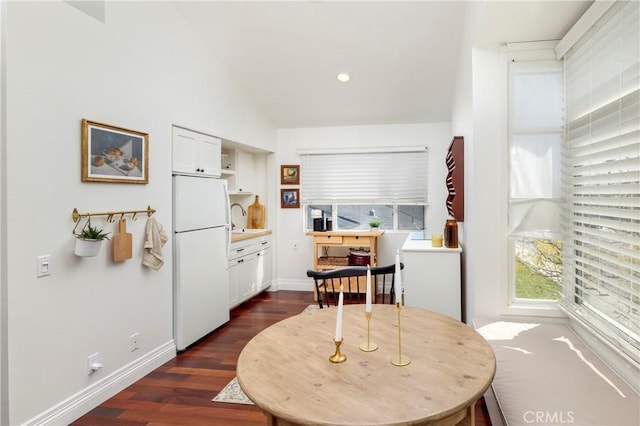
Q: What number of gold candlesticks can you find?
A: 3